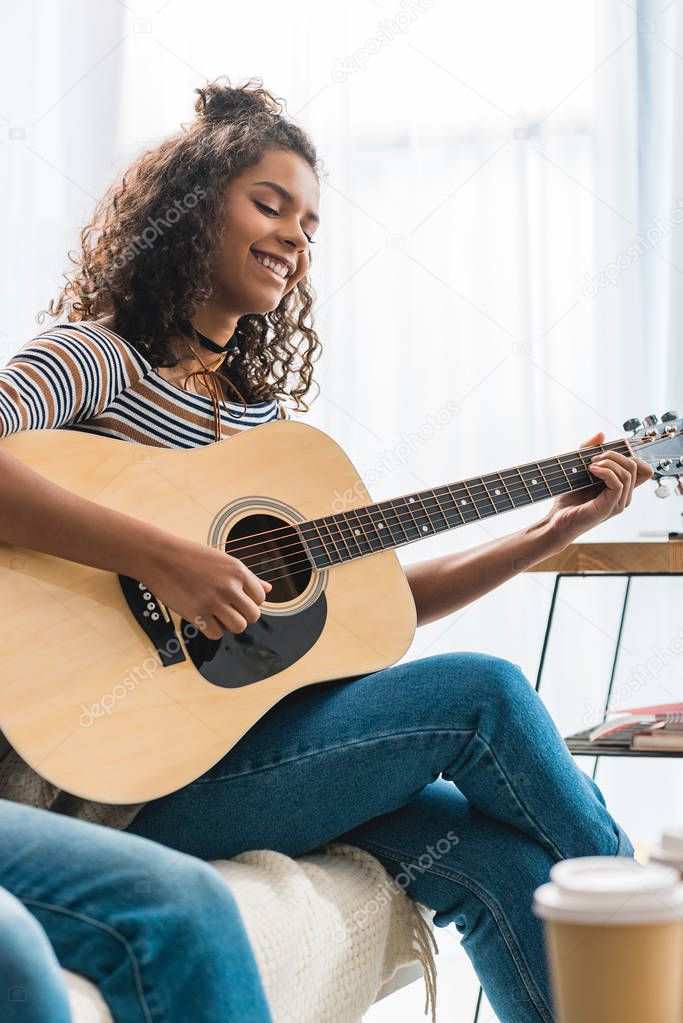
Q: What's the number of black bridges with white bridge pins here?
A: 1